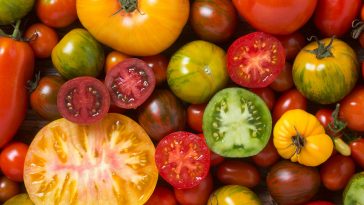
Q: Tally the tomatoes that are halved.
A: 6